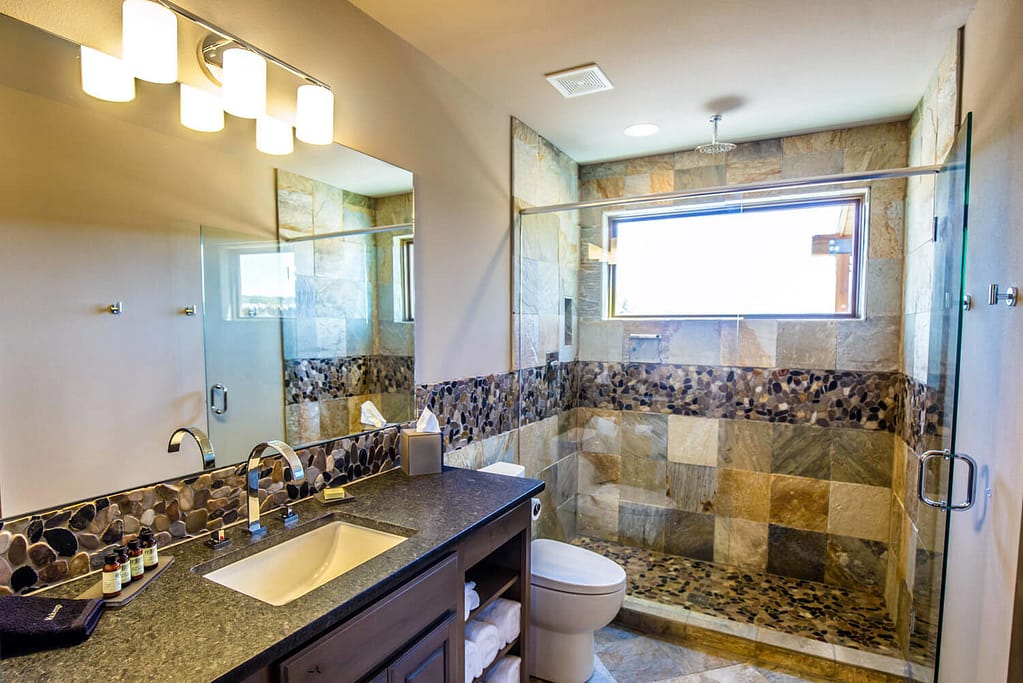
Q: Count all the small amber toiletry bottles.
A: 4